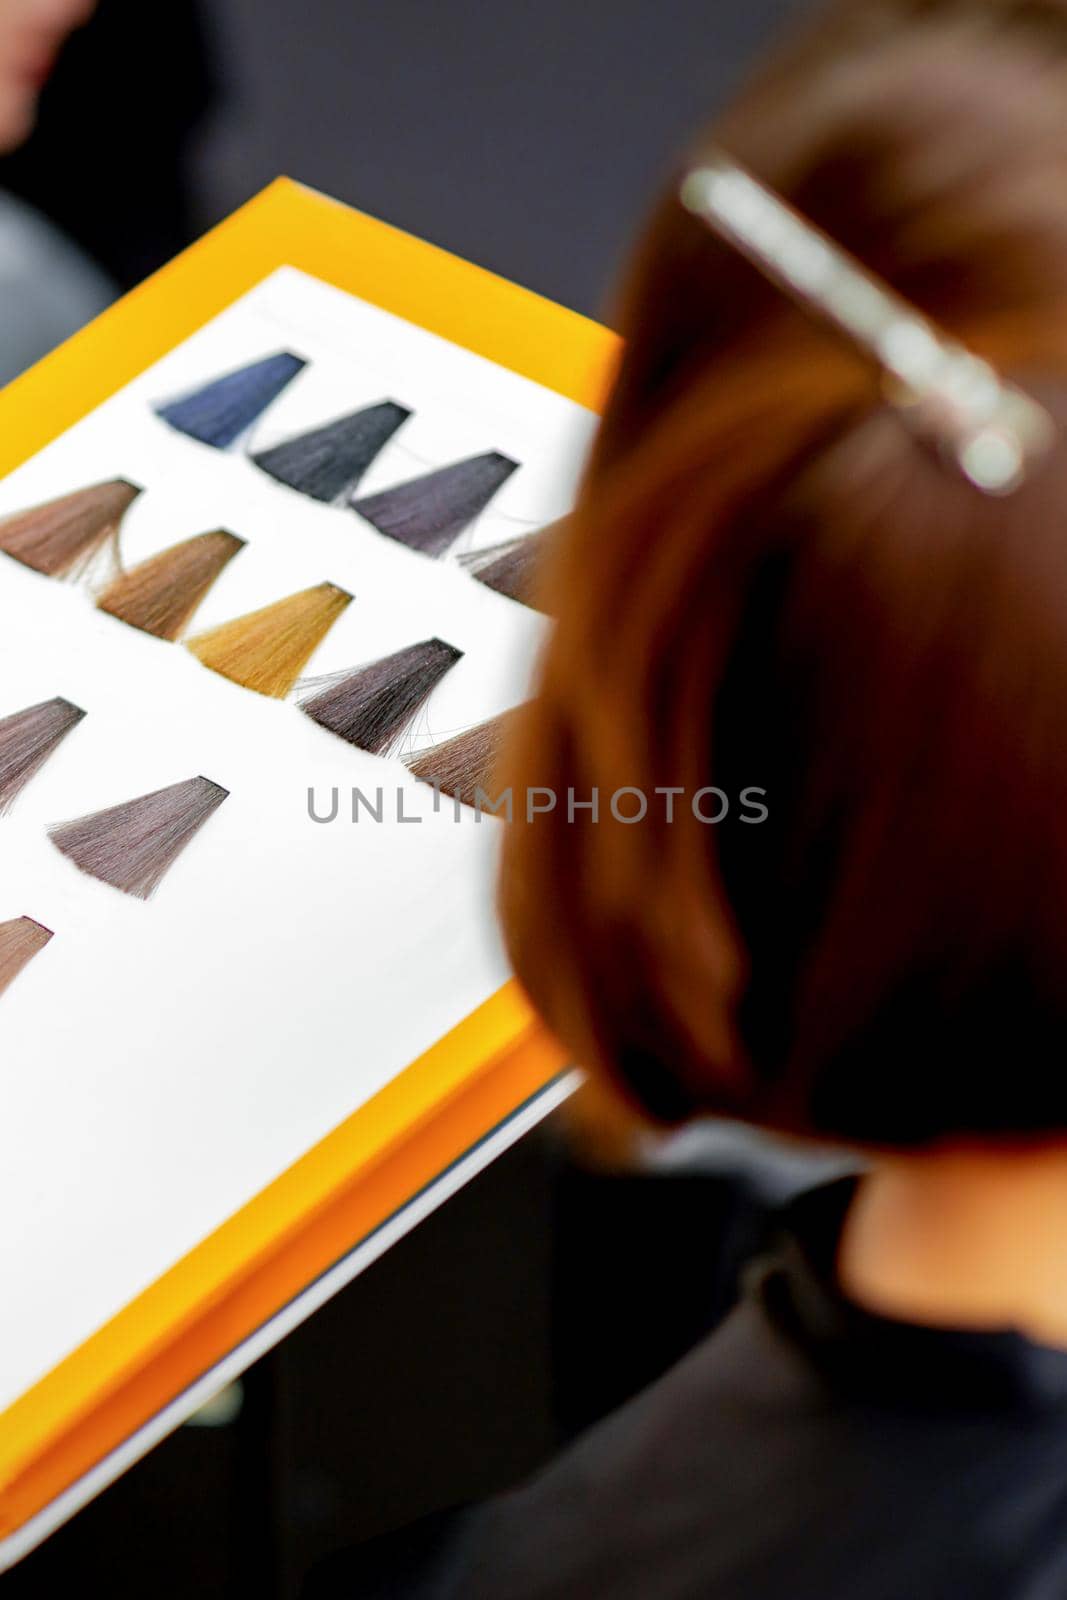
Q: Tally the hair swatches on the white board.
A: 12